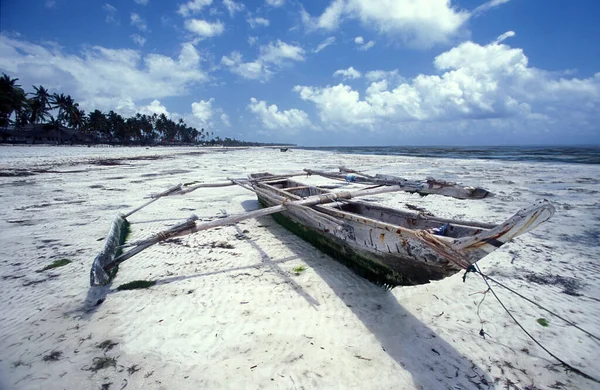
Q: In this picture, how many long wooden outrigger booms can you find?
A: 2